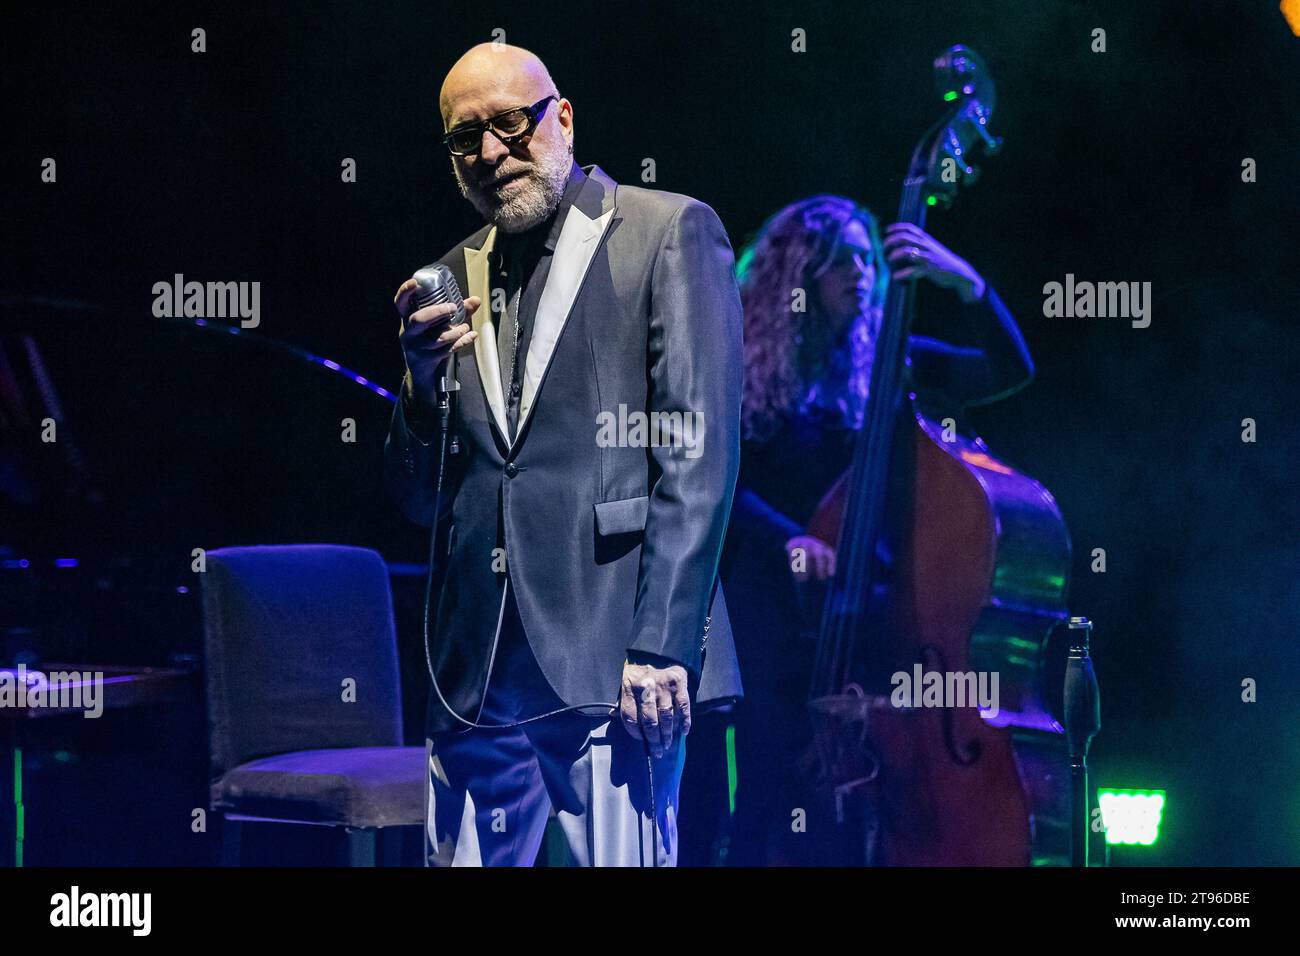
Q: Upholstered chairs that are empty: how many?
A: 1